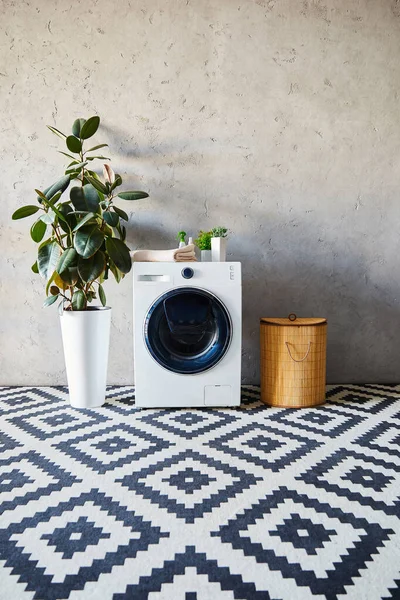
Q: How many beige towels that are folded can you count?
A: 1